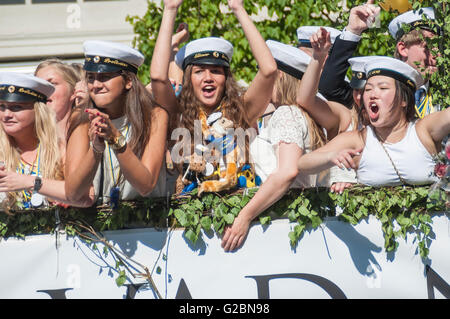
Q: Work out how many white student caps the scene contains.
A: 8